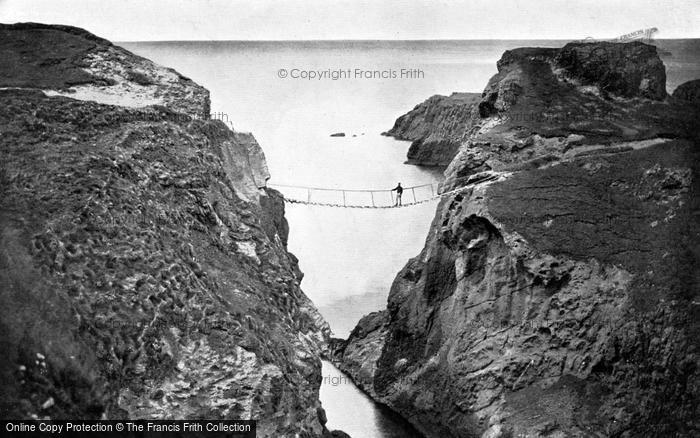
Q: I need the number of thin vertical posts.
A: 6